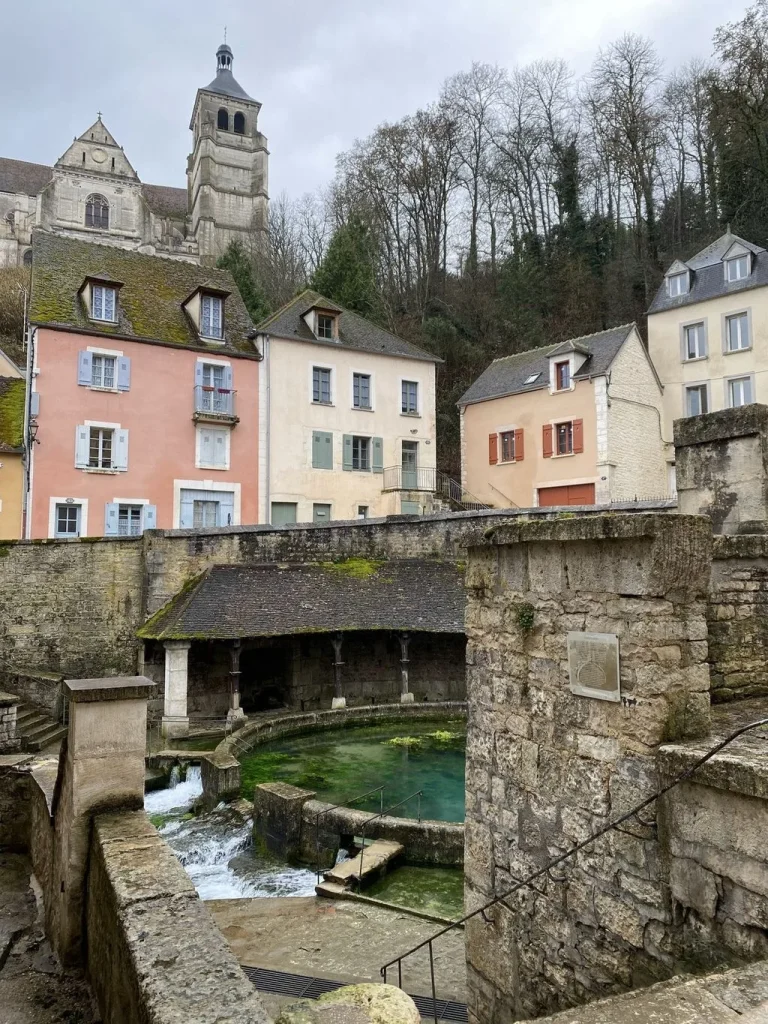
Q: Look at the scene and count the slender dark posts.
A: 3